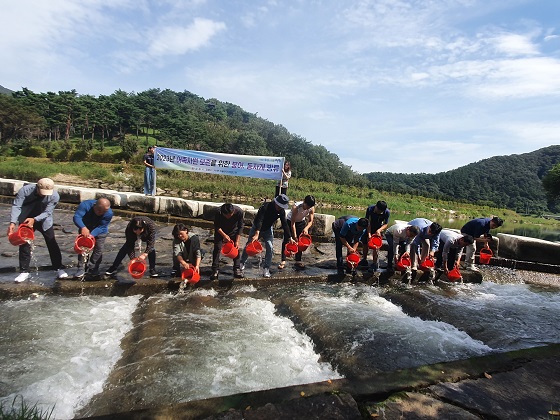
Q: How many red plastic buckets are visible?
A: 14